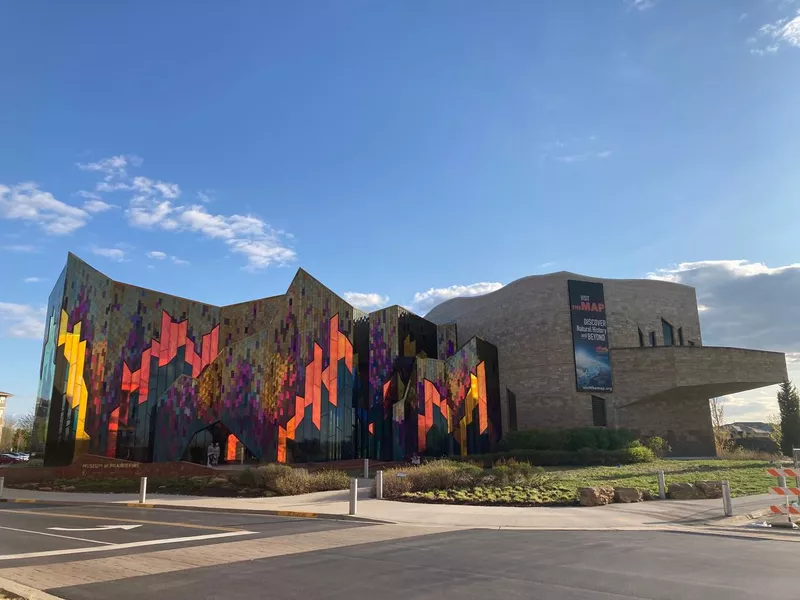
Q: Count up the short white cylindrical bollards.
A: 7